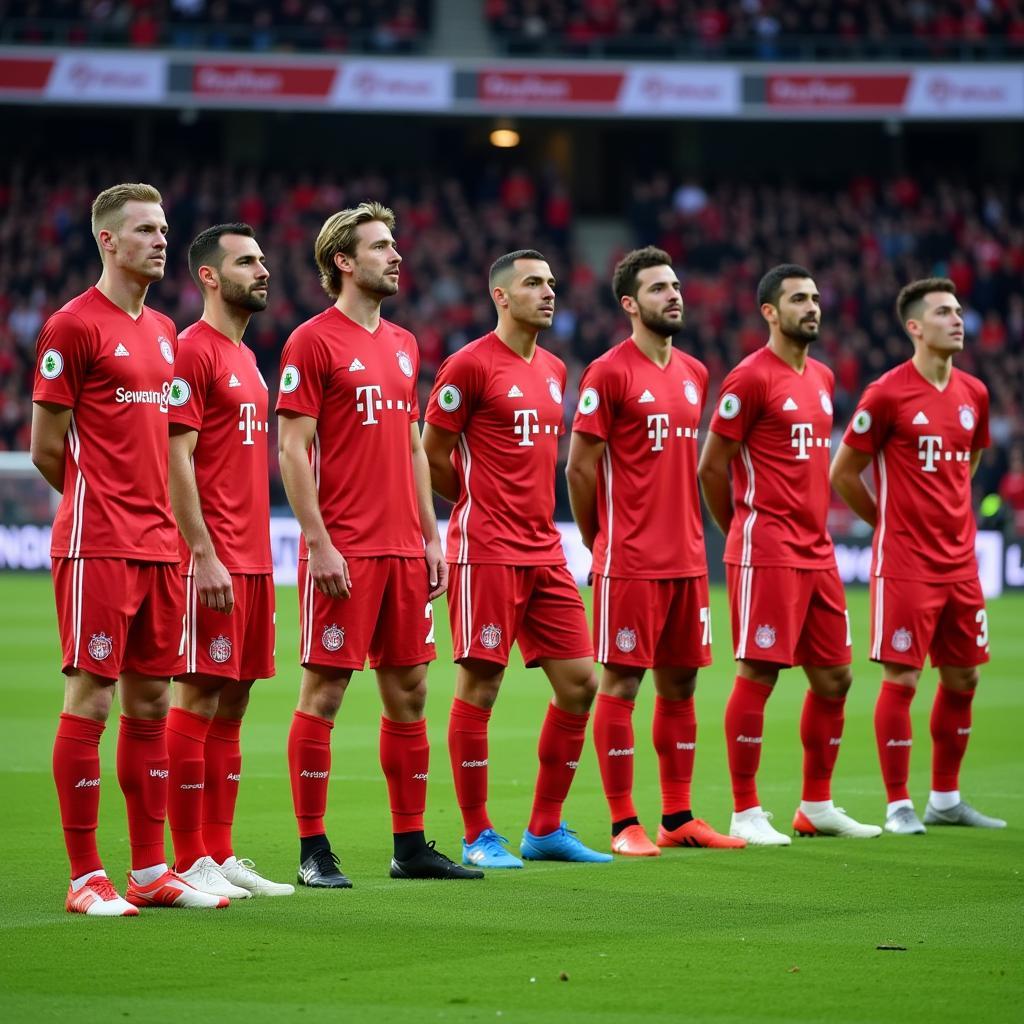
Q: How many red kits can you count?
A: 7